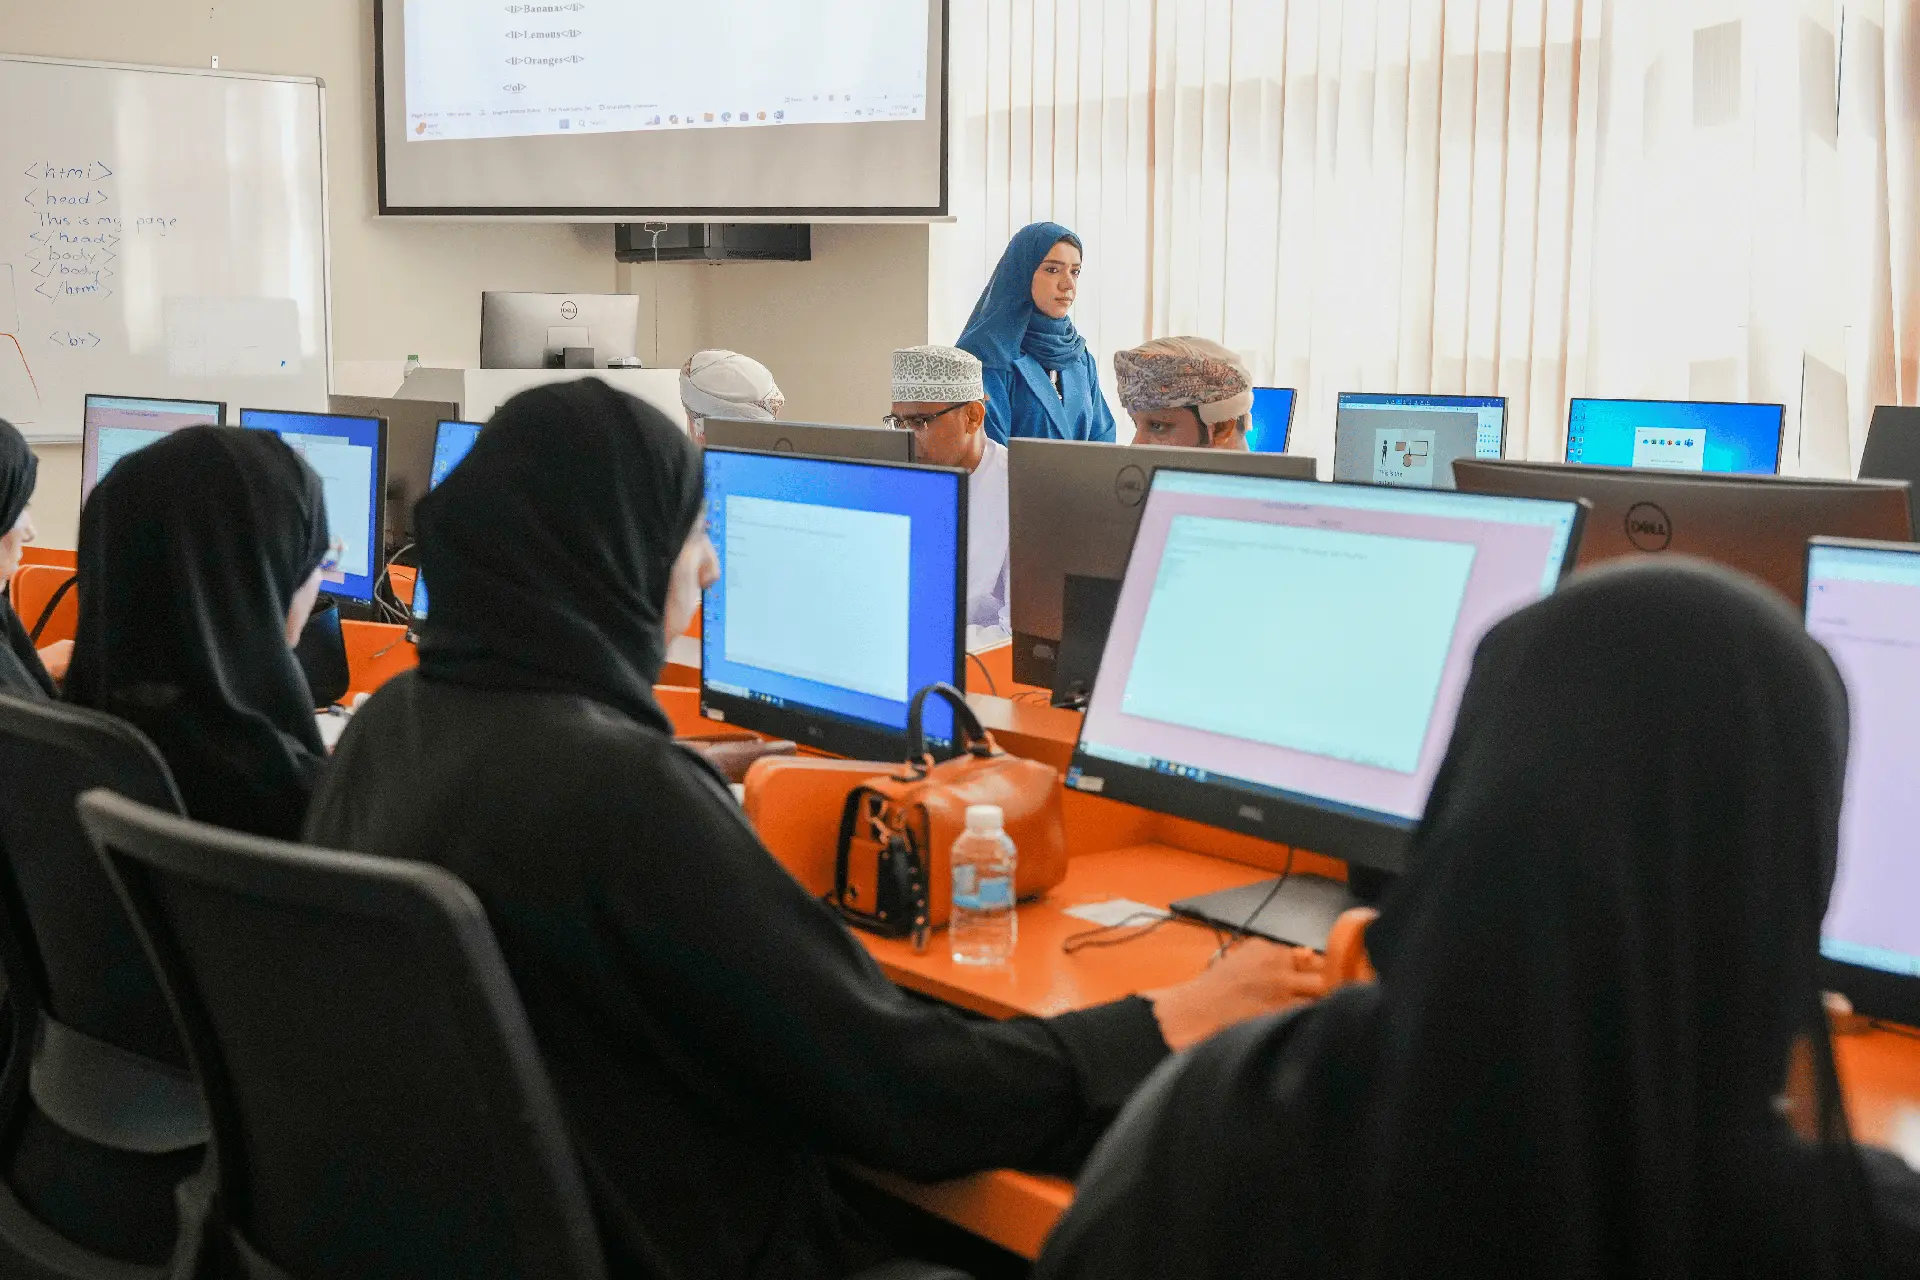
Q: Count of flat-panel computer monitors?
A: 15